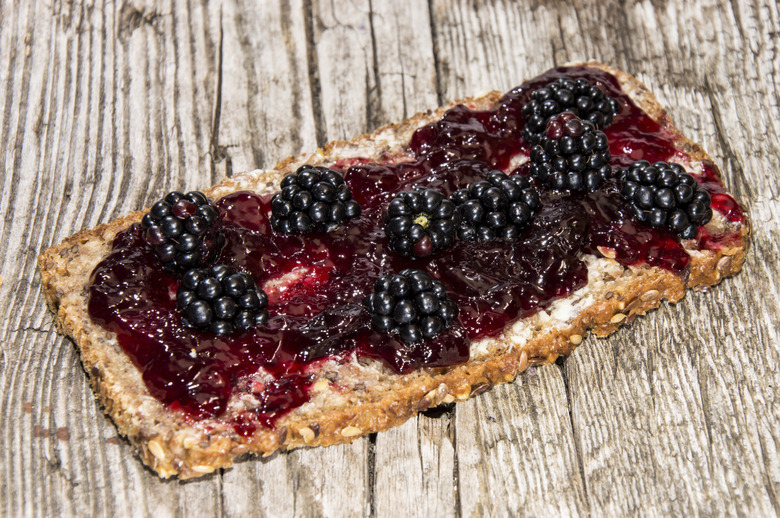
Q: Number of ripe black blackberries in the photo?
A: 9